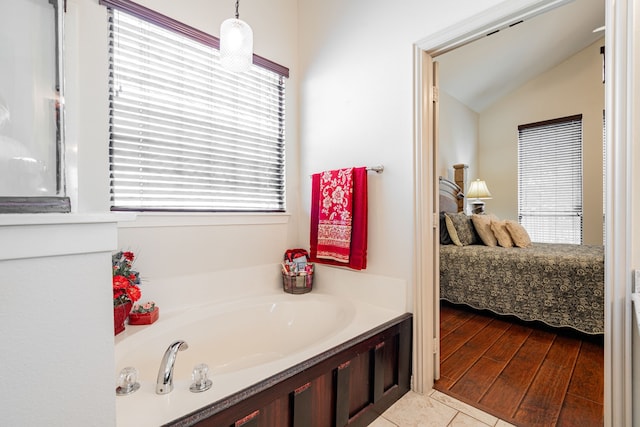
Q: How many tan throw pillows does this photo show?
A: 3